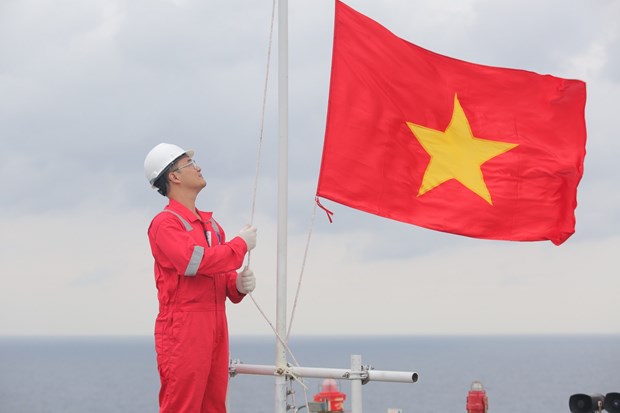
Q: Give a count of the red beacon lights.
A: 2